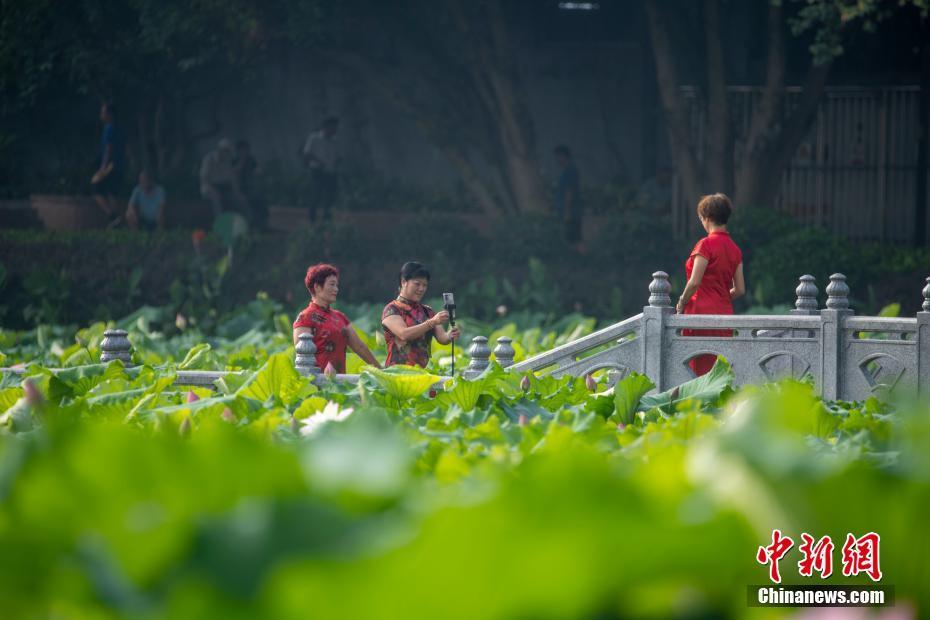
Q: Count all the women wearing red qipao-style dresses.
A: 3